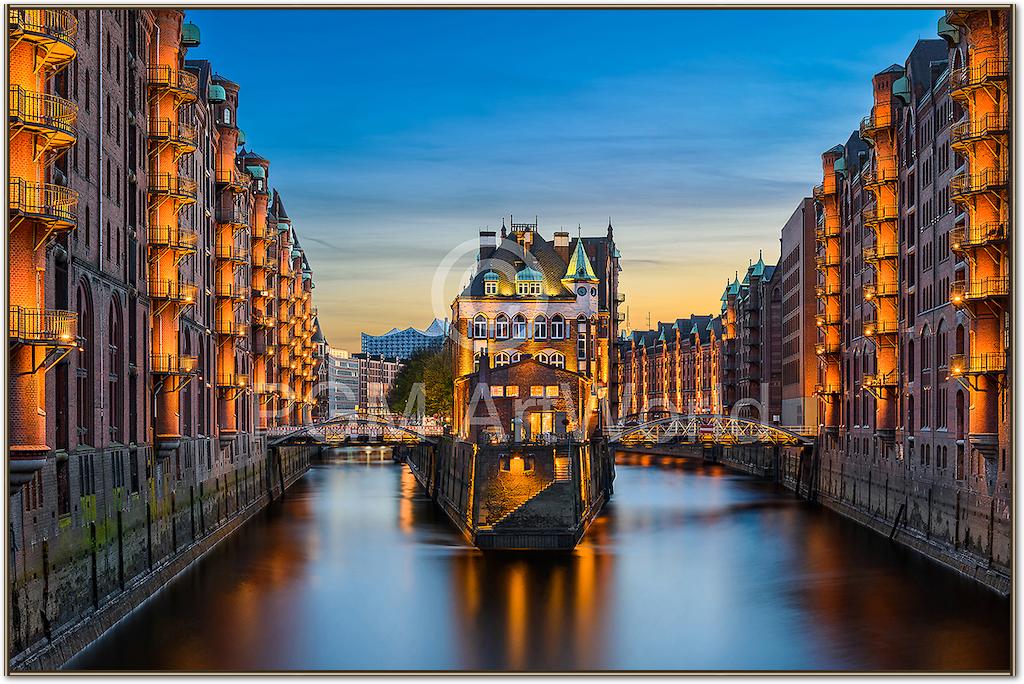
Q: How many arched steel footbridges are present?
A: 2